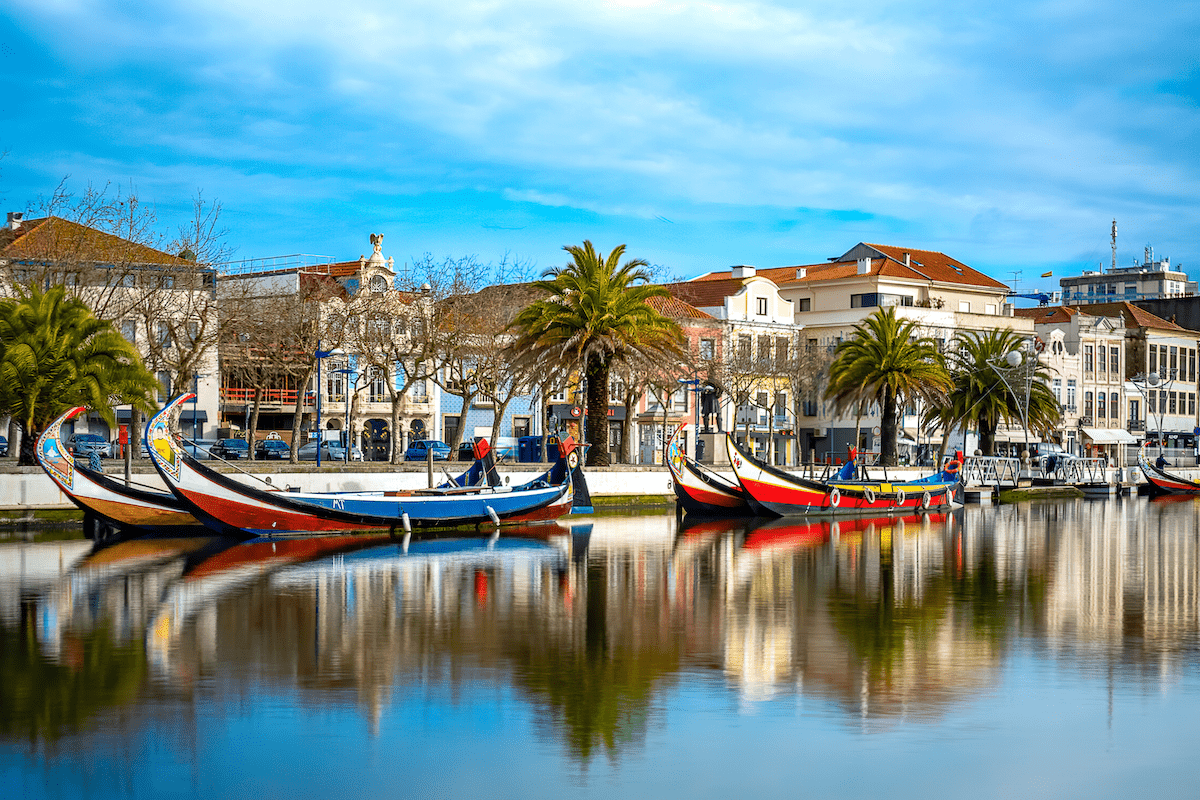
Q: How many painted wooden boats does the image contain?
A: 5